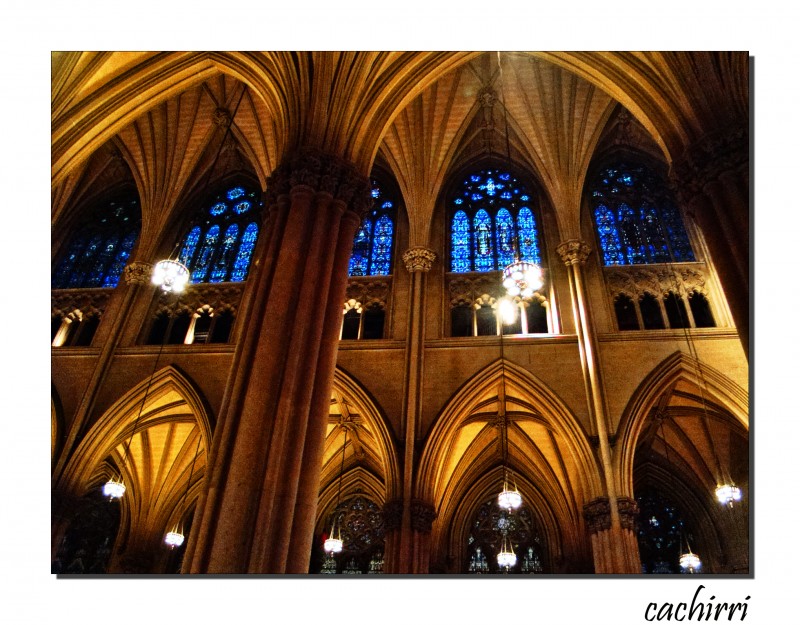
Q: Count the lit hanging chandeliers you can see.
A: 9